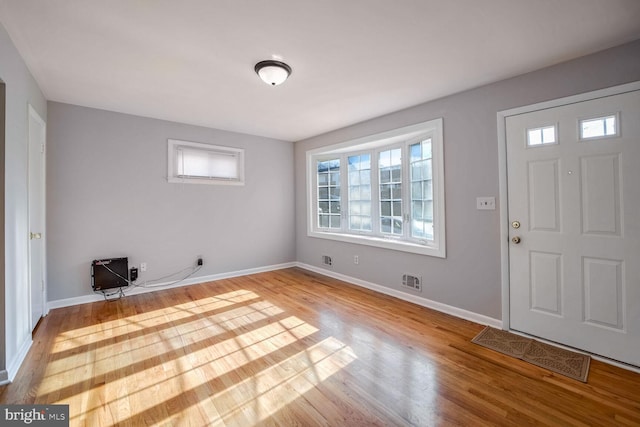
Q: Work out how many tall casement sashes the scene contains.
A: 4